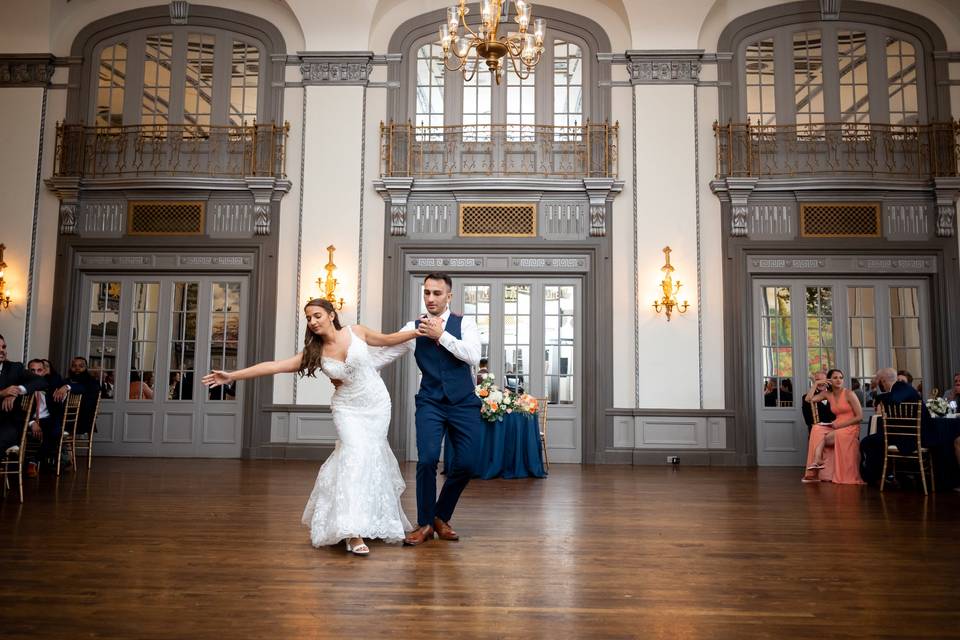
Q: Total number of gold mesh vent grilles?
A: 3